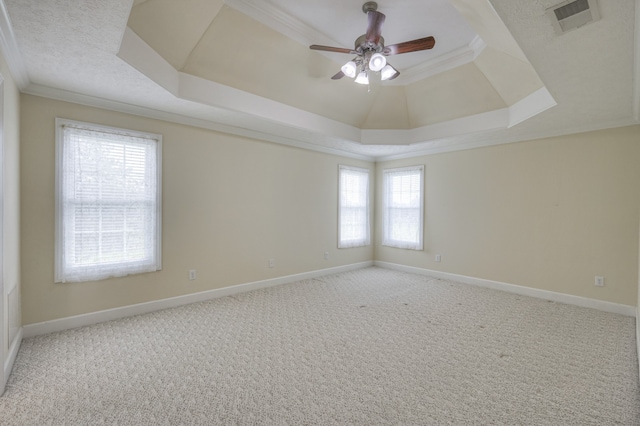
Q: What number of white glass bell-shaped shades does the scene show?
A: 4